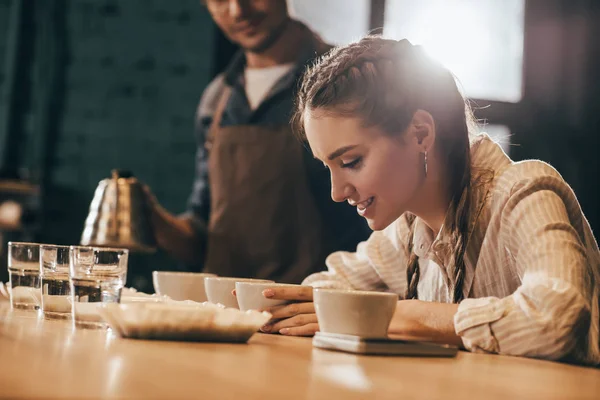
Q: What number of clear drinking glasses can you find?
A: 3